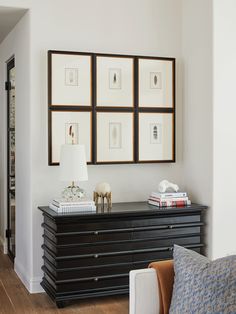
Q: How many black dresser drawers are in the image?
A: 6